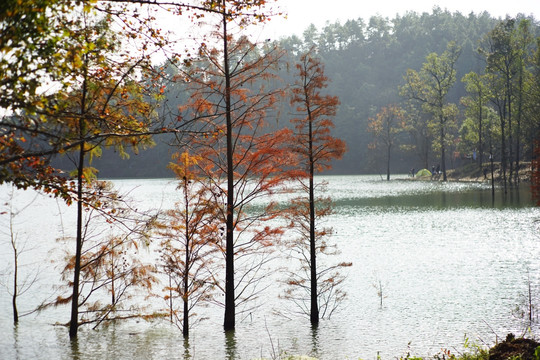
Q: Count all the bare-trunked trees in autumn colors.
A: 4